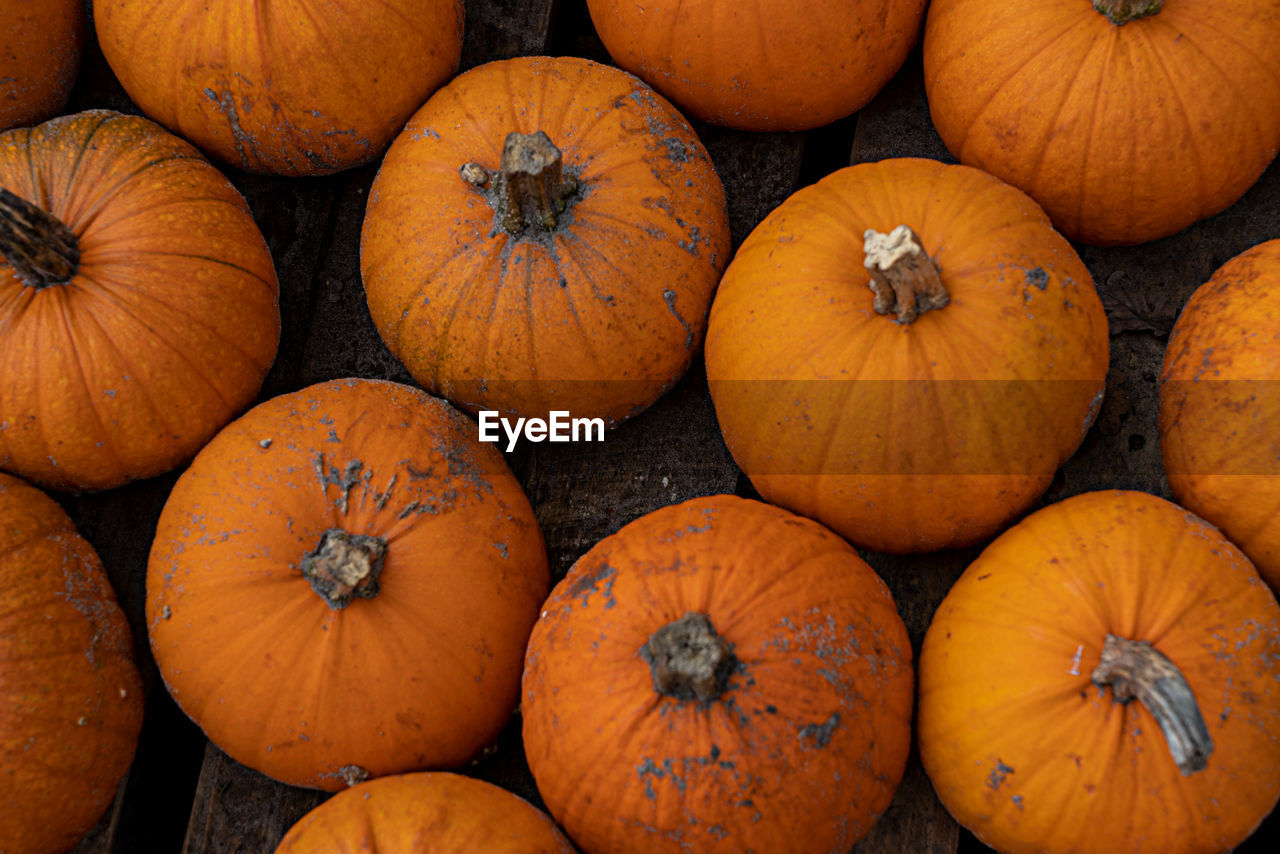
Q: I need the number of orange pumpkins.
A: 13